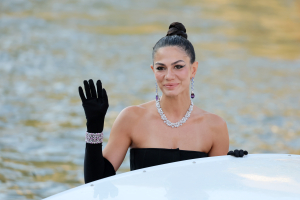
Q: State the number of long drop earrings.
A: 2